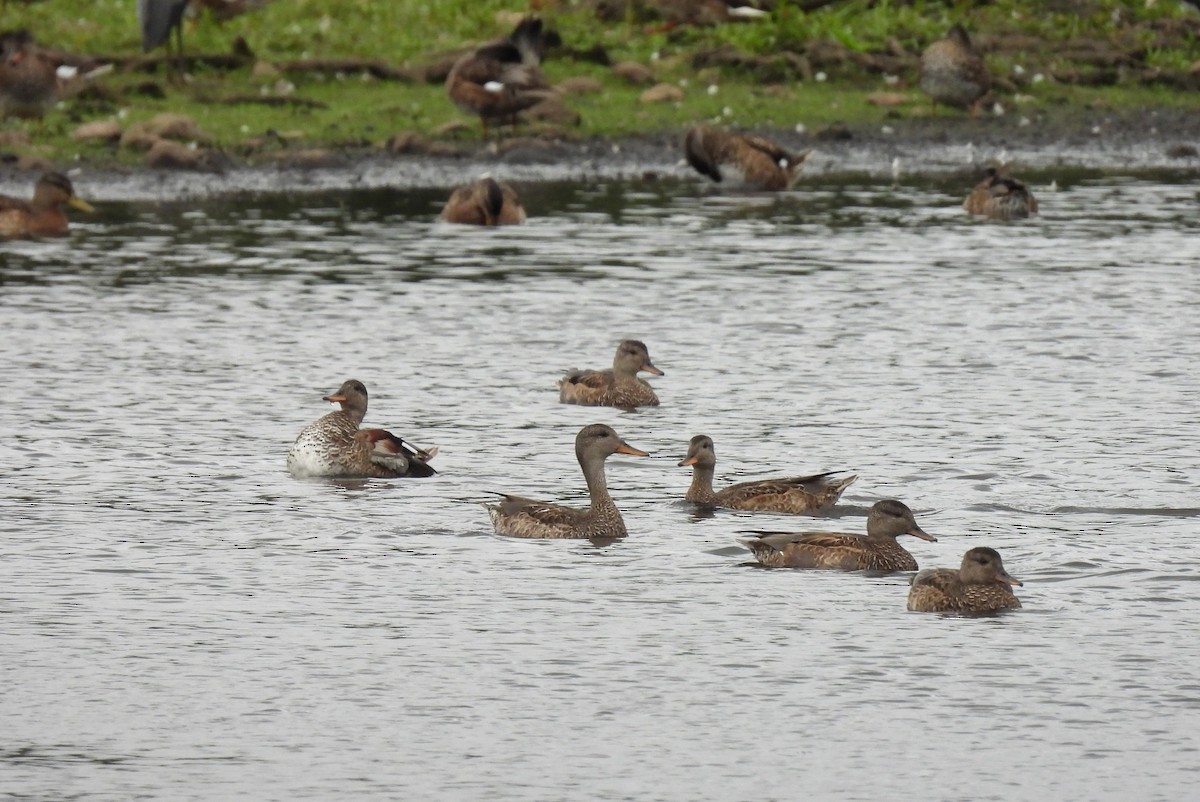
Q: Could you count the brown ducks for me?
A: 13